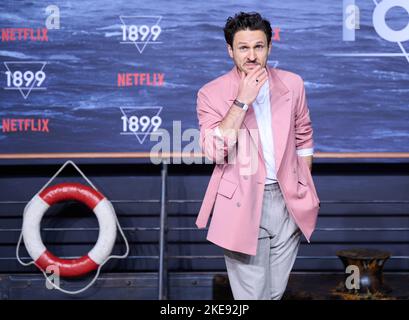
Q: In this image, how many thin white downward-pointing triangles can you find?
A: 3